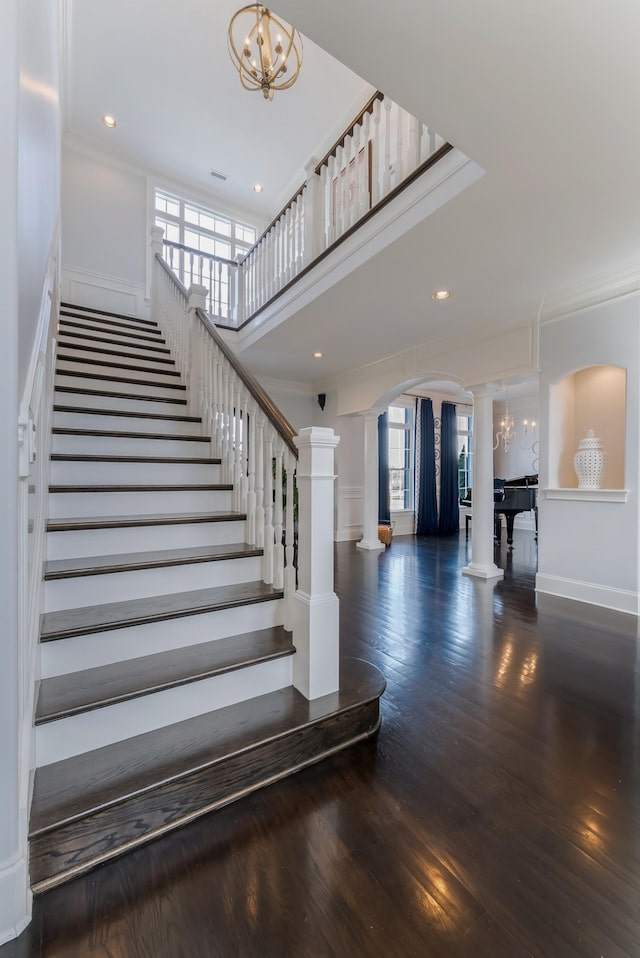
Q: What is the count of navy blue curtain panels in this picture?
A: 3